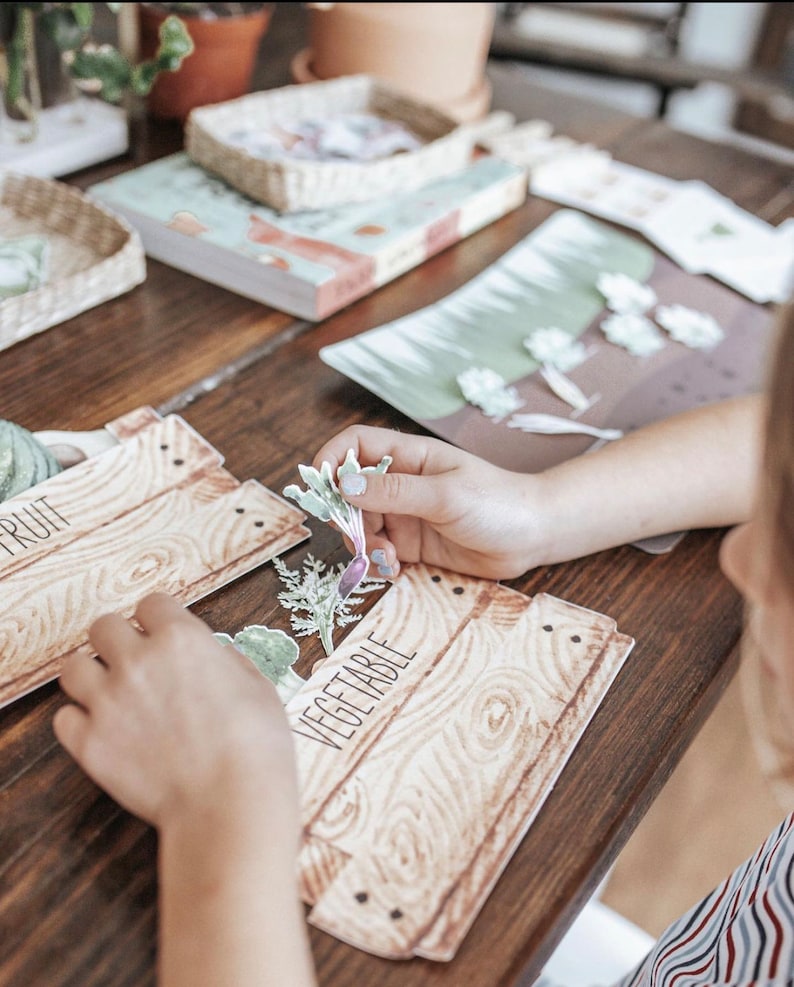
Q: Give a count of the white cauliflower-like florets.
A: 5